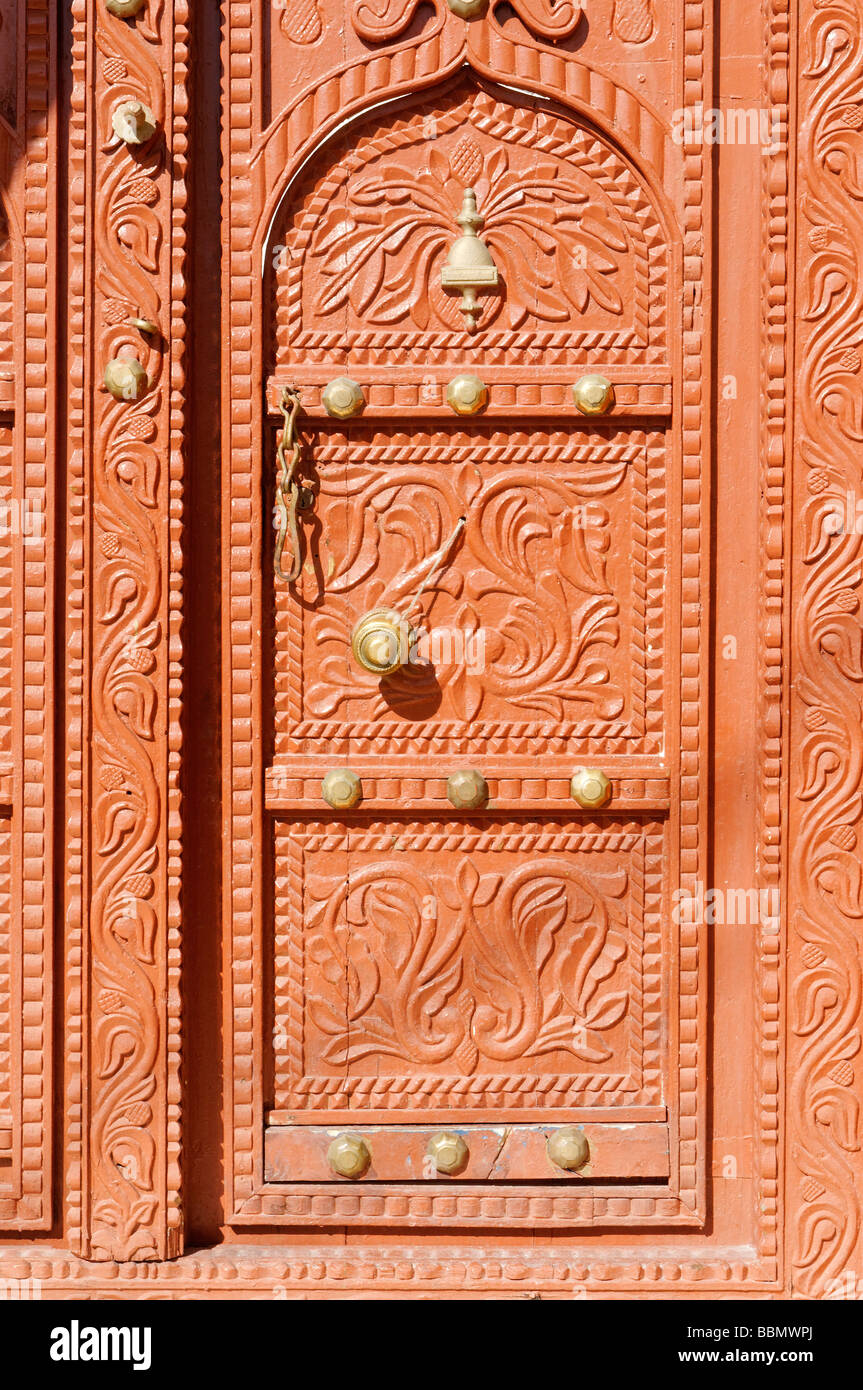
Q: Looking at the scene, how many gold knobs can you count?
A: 14